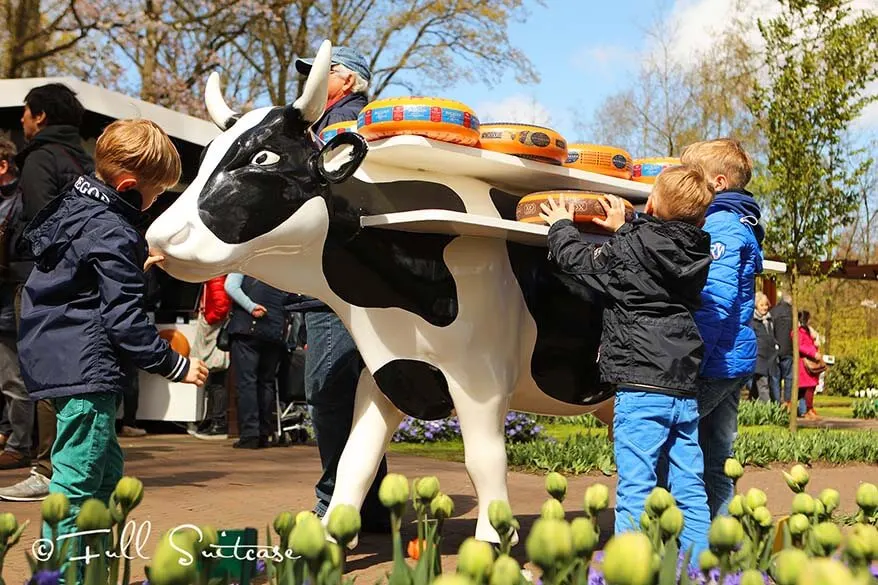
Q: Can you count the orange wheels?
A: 6